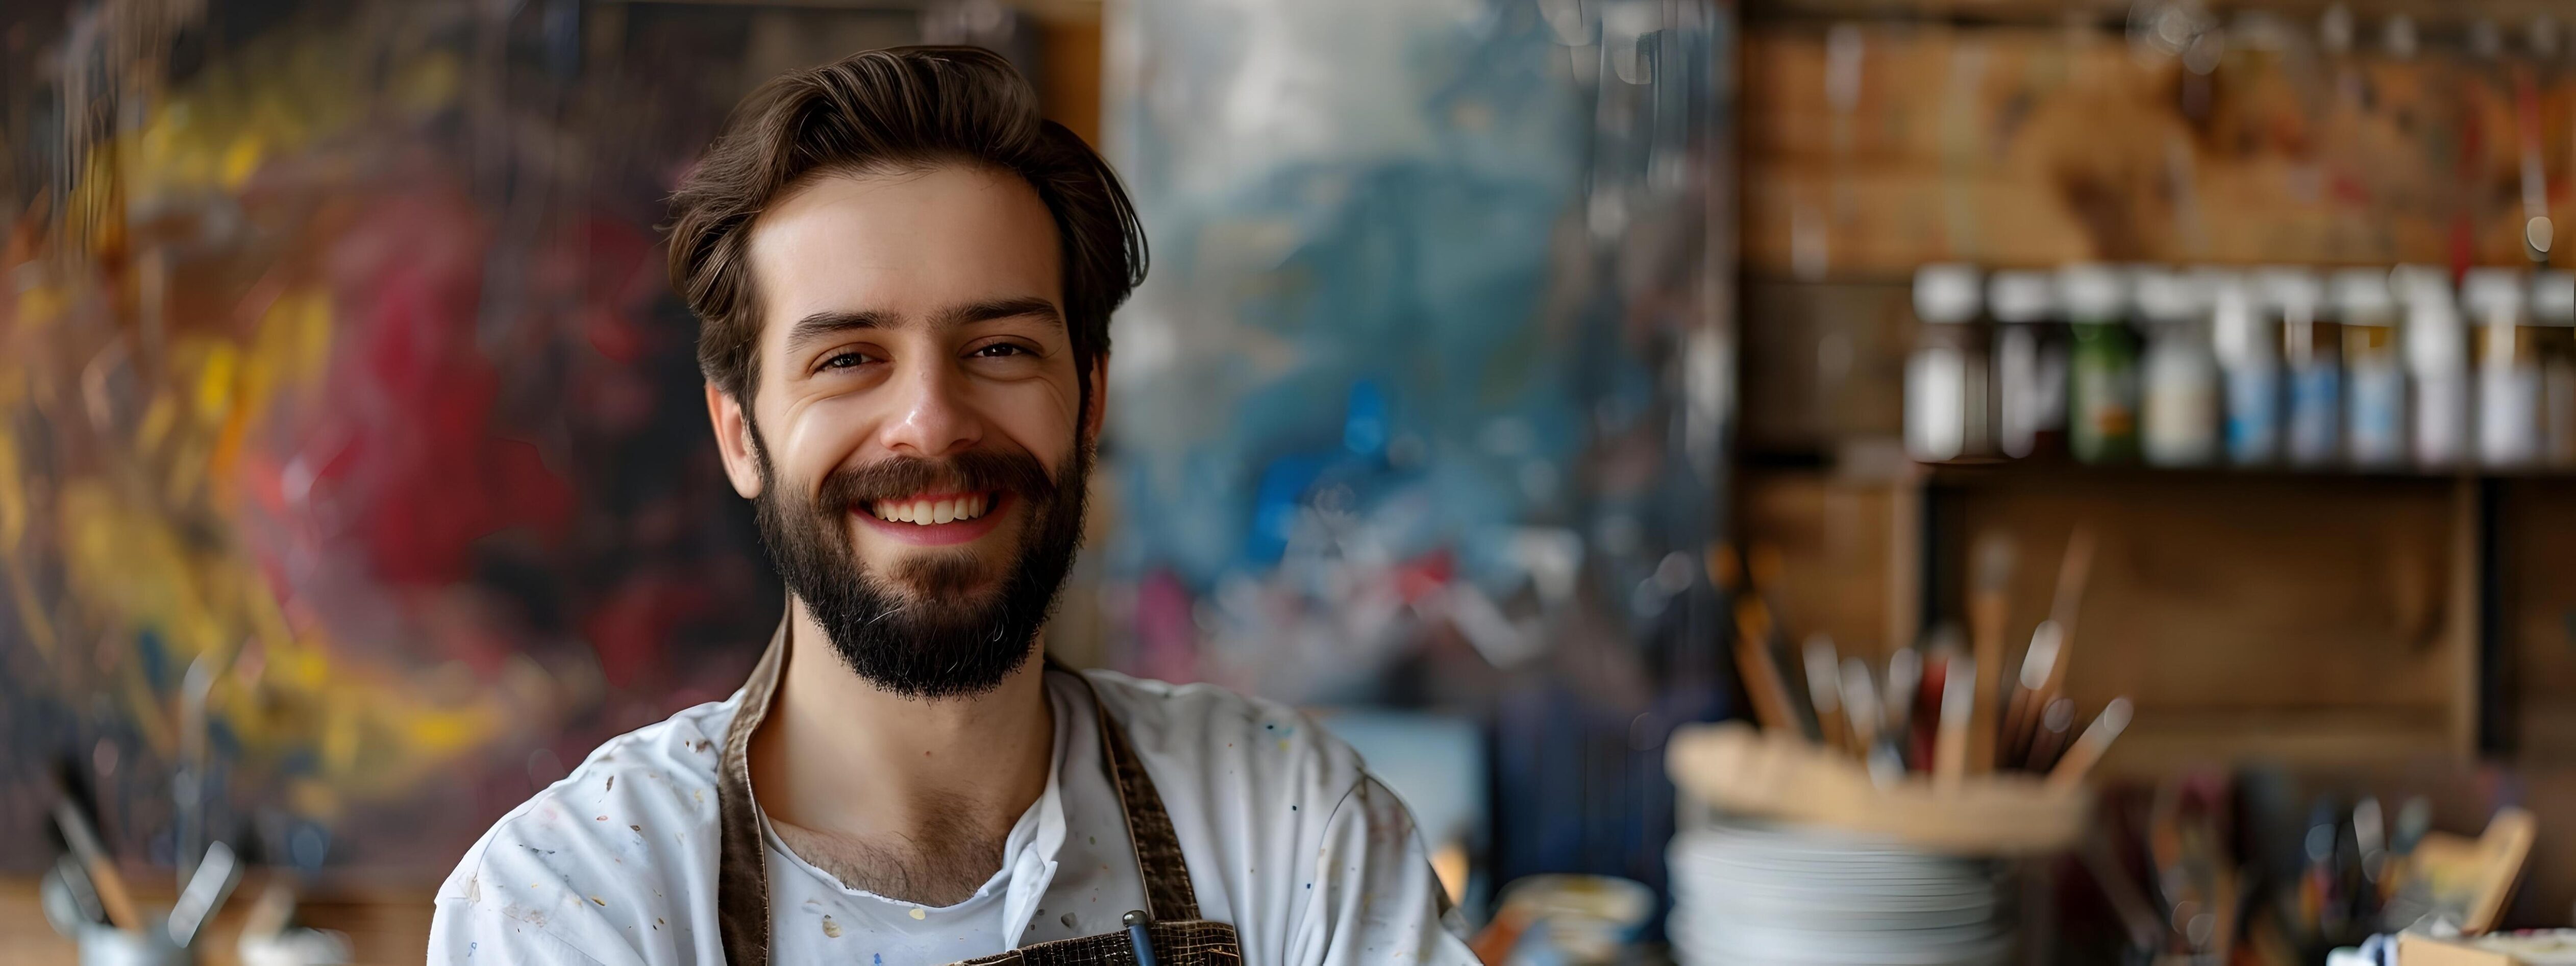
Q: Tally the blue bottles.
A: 3